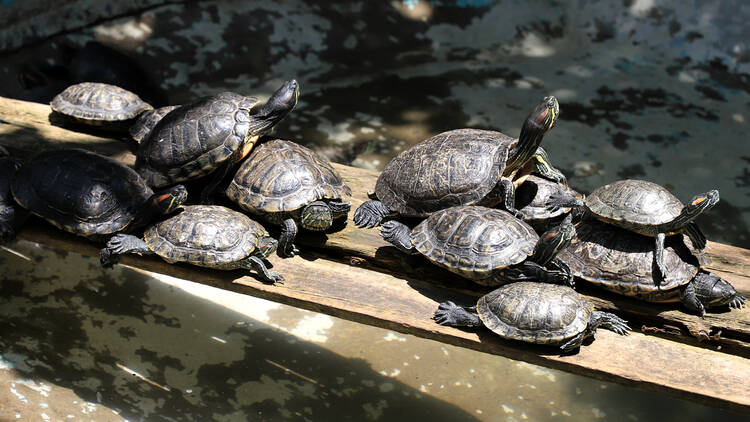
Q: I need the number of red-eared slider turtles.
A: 13